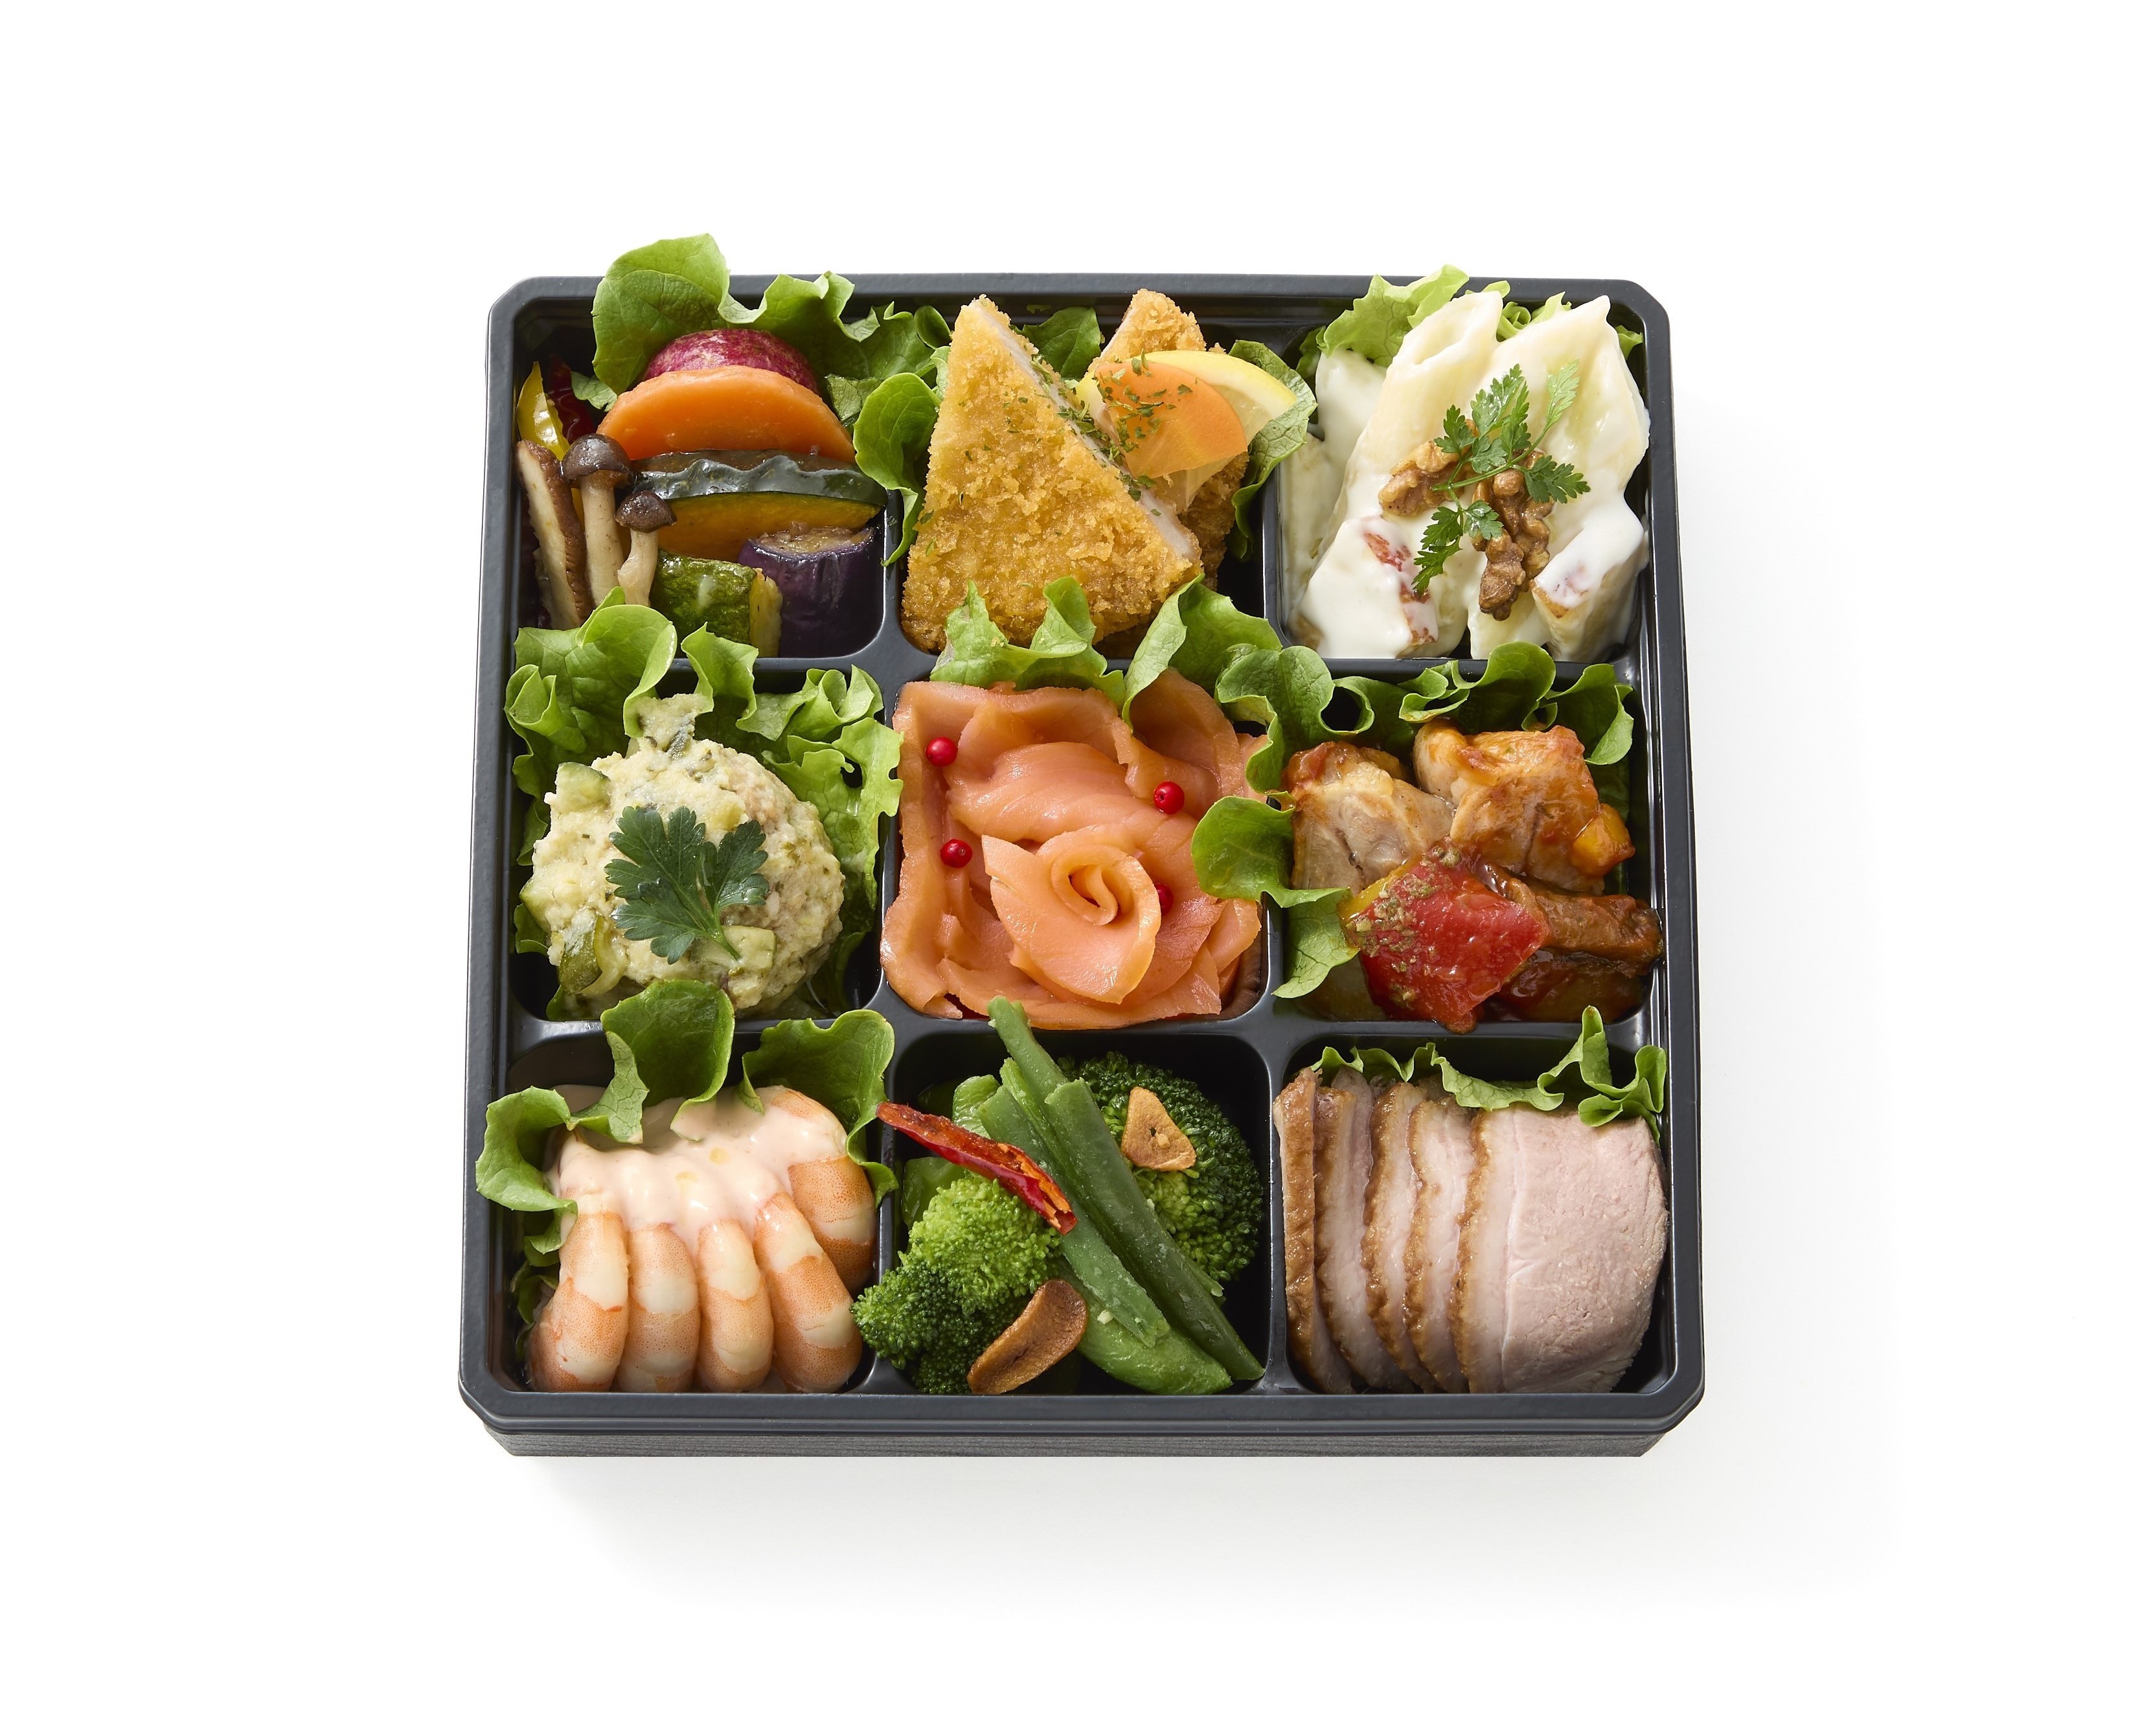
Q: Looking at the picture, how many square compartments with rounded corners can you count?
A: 9